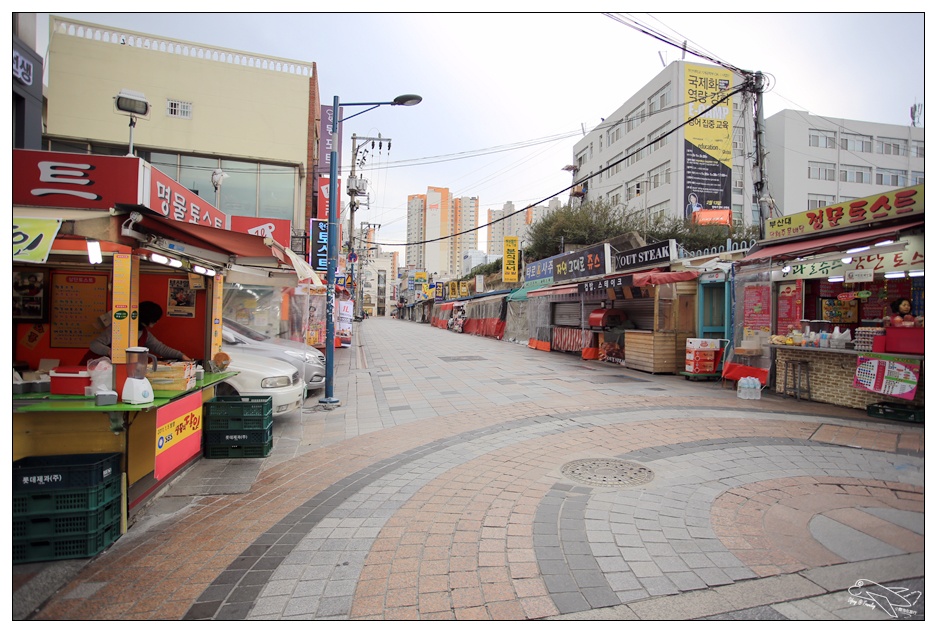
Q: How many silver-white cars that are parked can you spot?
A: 2